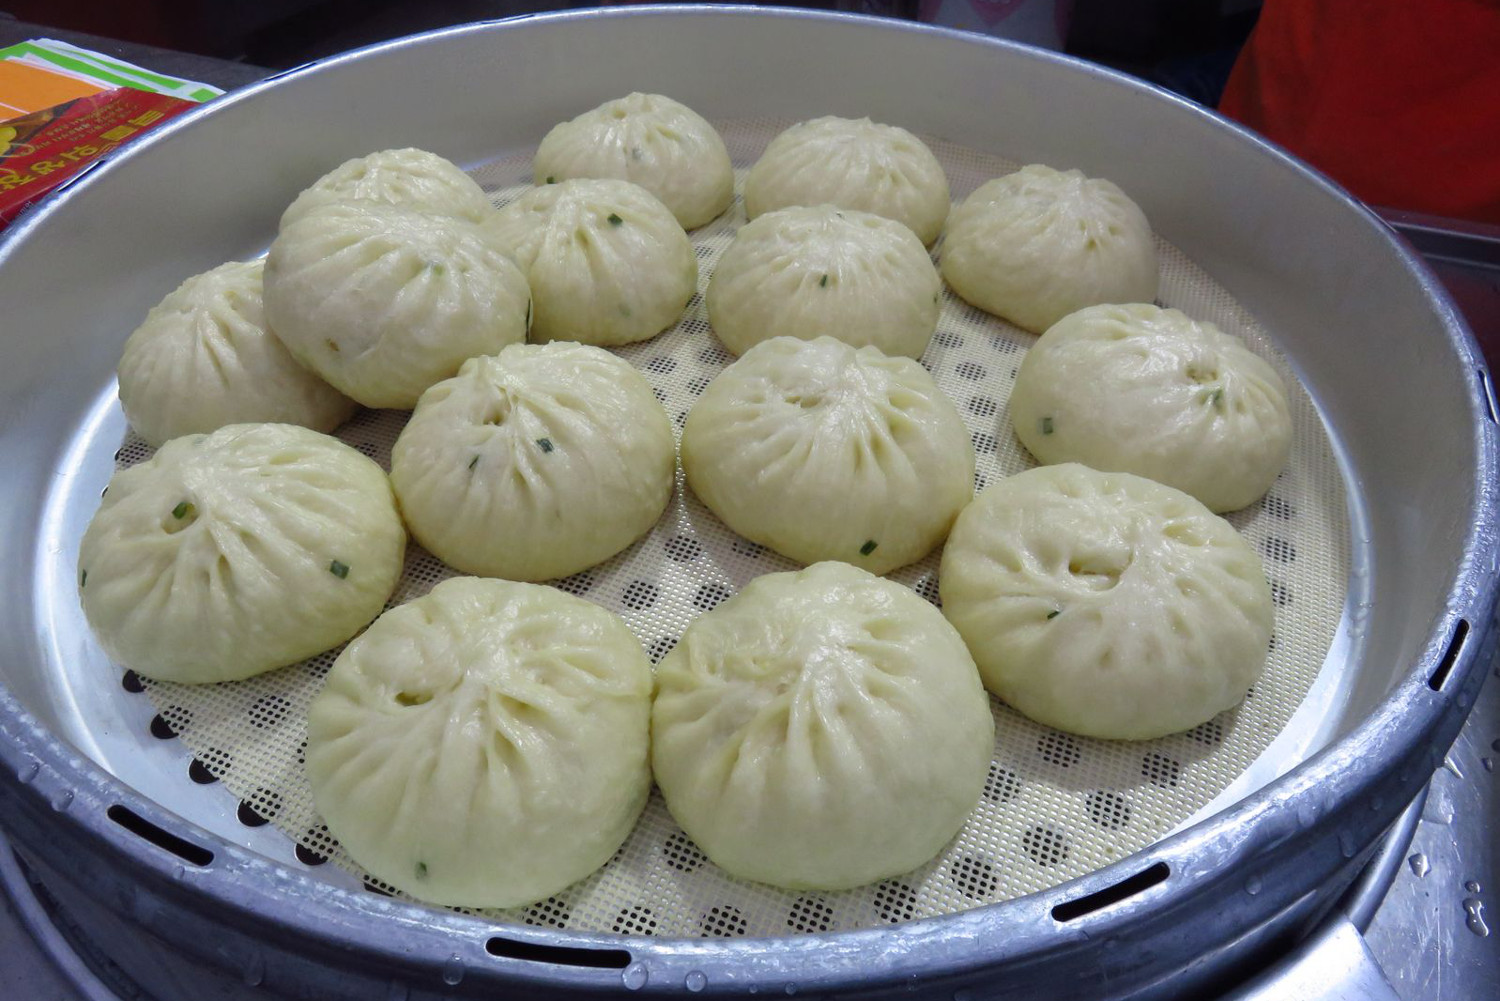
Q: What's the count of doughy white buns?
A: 15